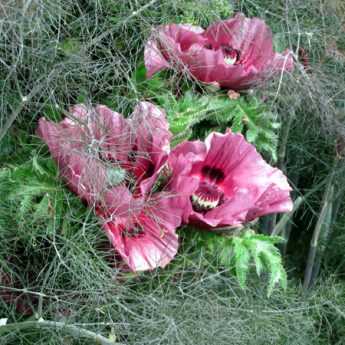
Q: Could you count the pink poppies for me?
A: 4